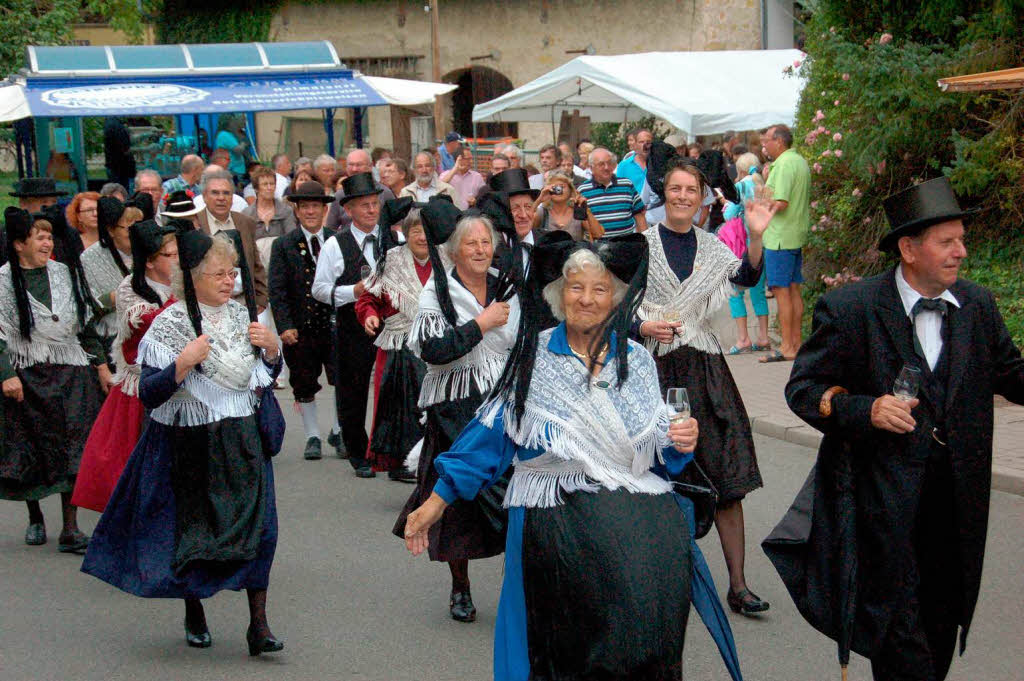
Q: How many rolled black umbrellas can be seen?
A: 1